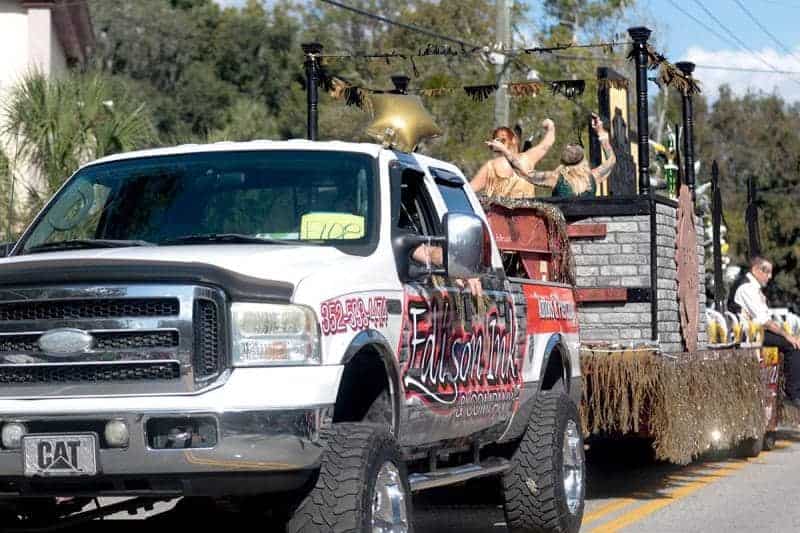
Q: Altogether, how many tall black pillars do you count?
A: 4